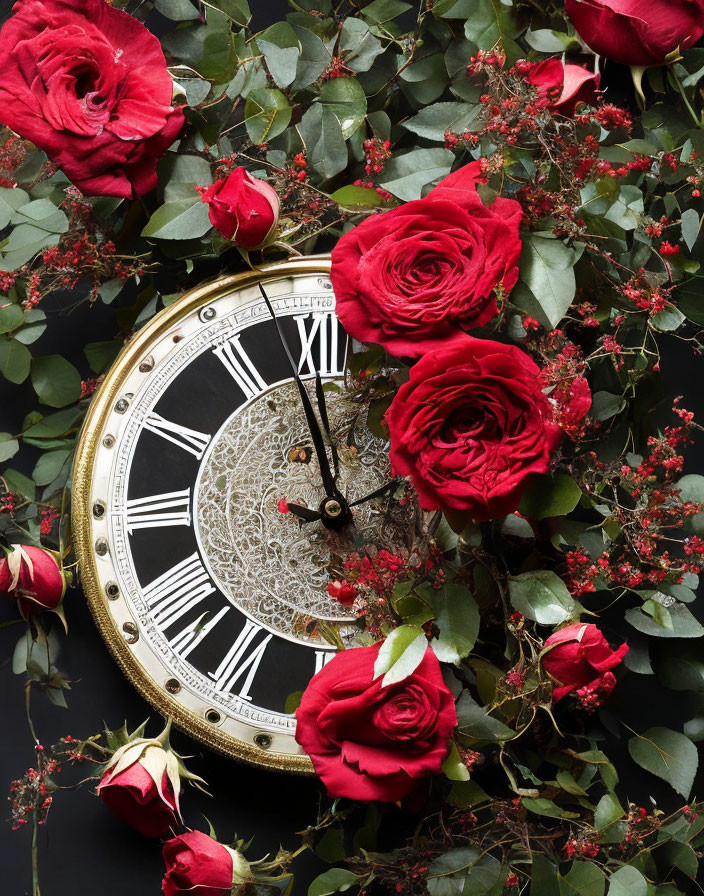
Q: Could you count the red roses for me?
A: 11